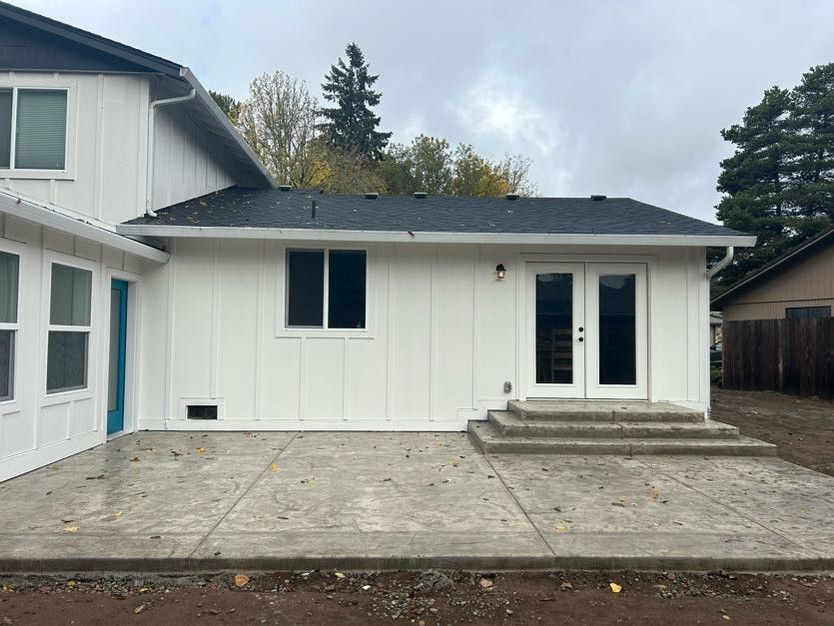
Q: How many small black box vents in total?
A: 5